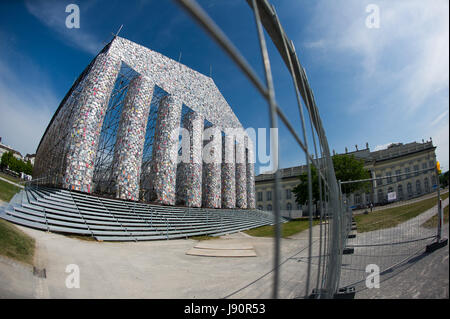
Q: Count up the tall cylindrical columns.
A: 8